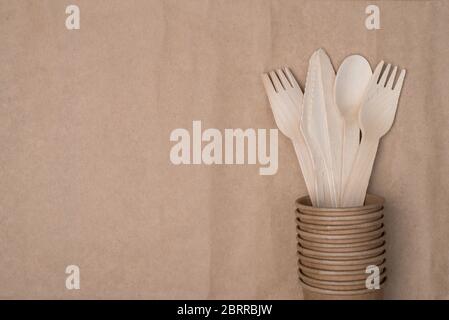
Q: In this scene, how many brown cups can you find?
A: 10